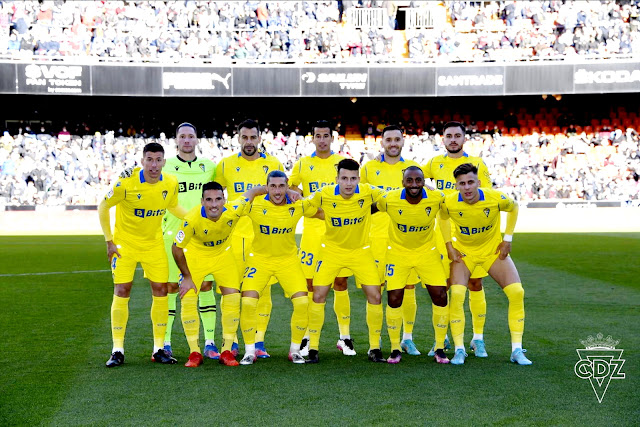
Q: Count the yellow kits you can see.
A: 10